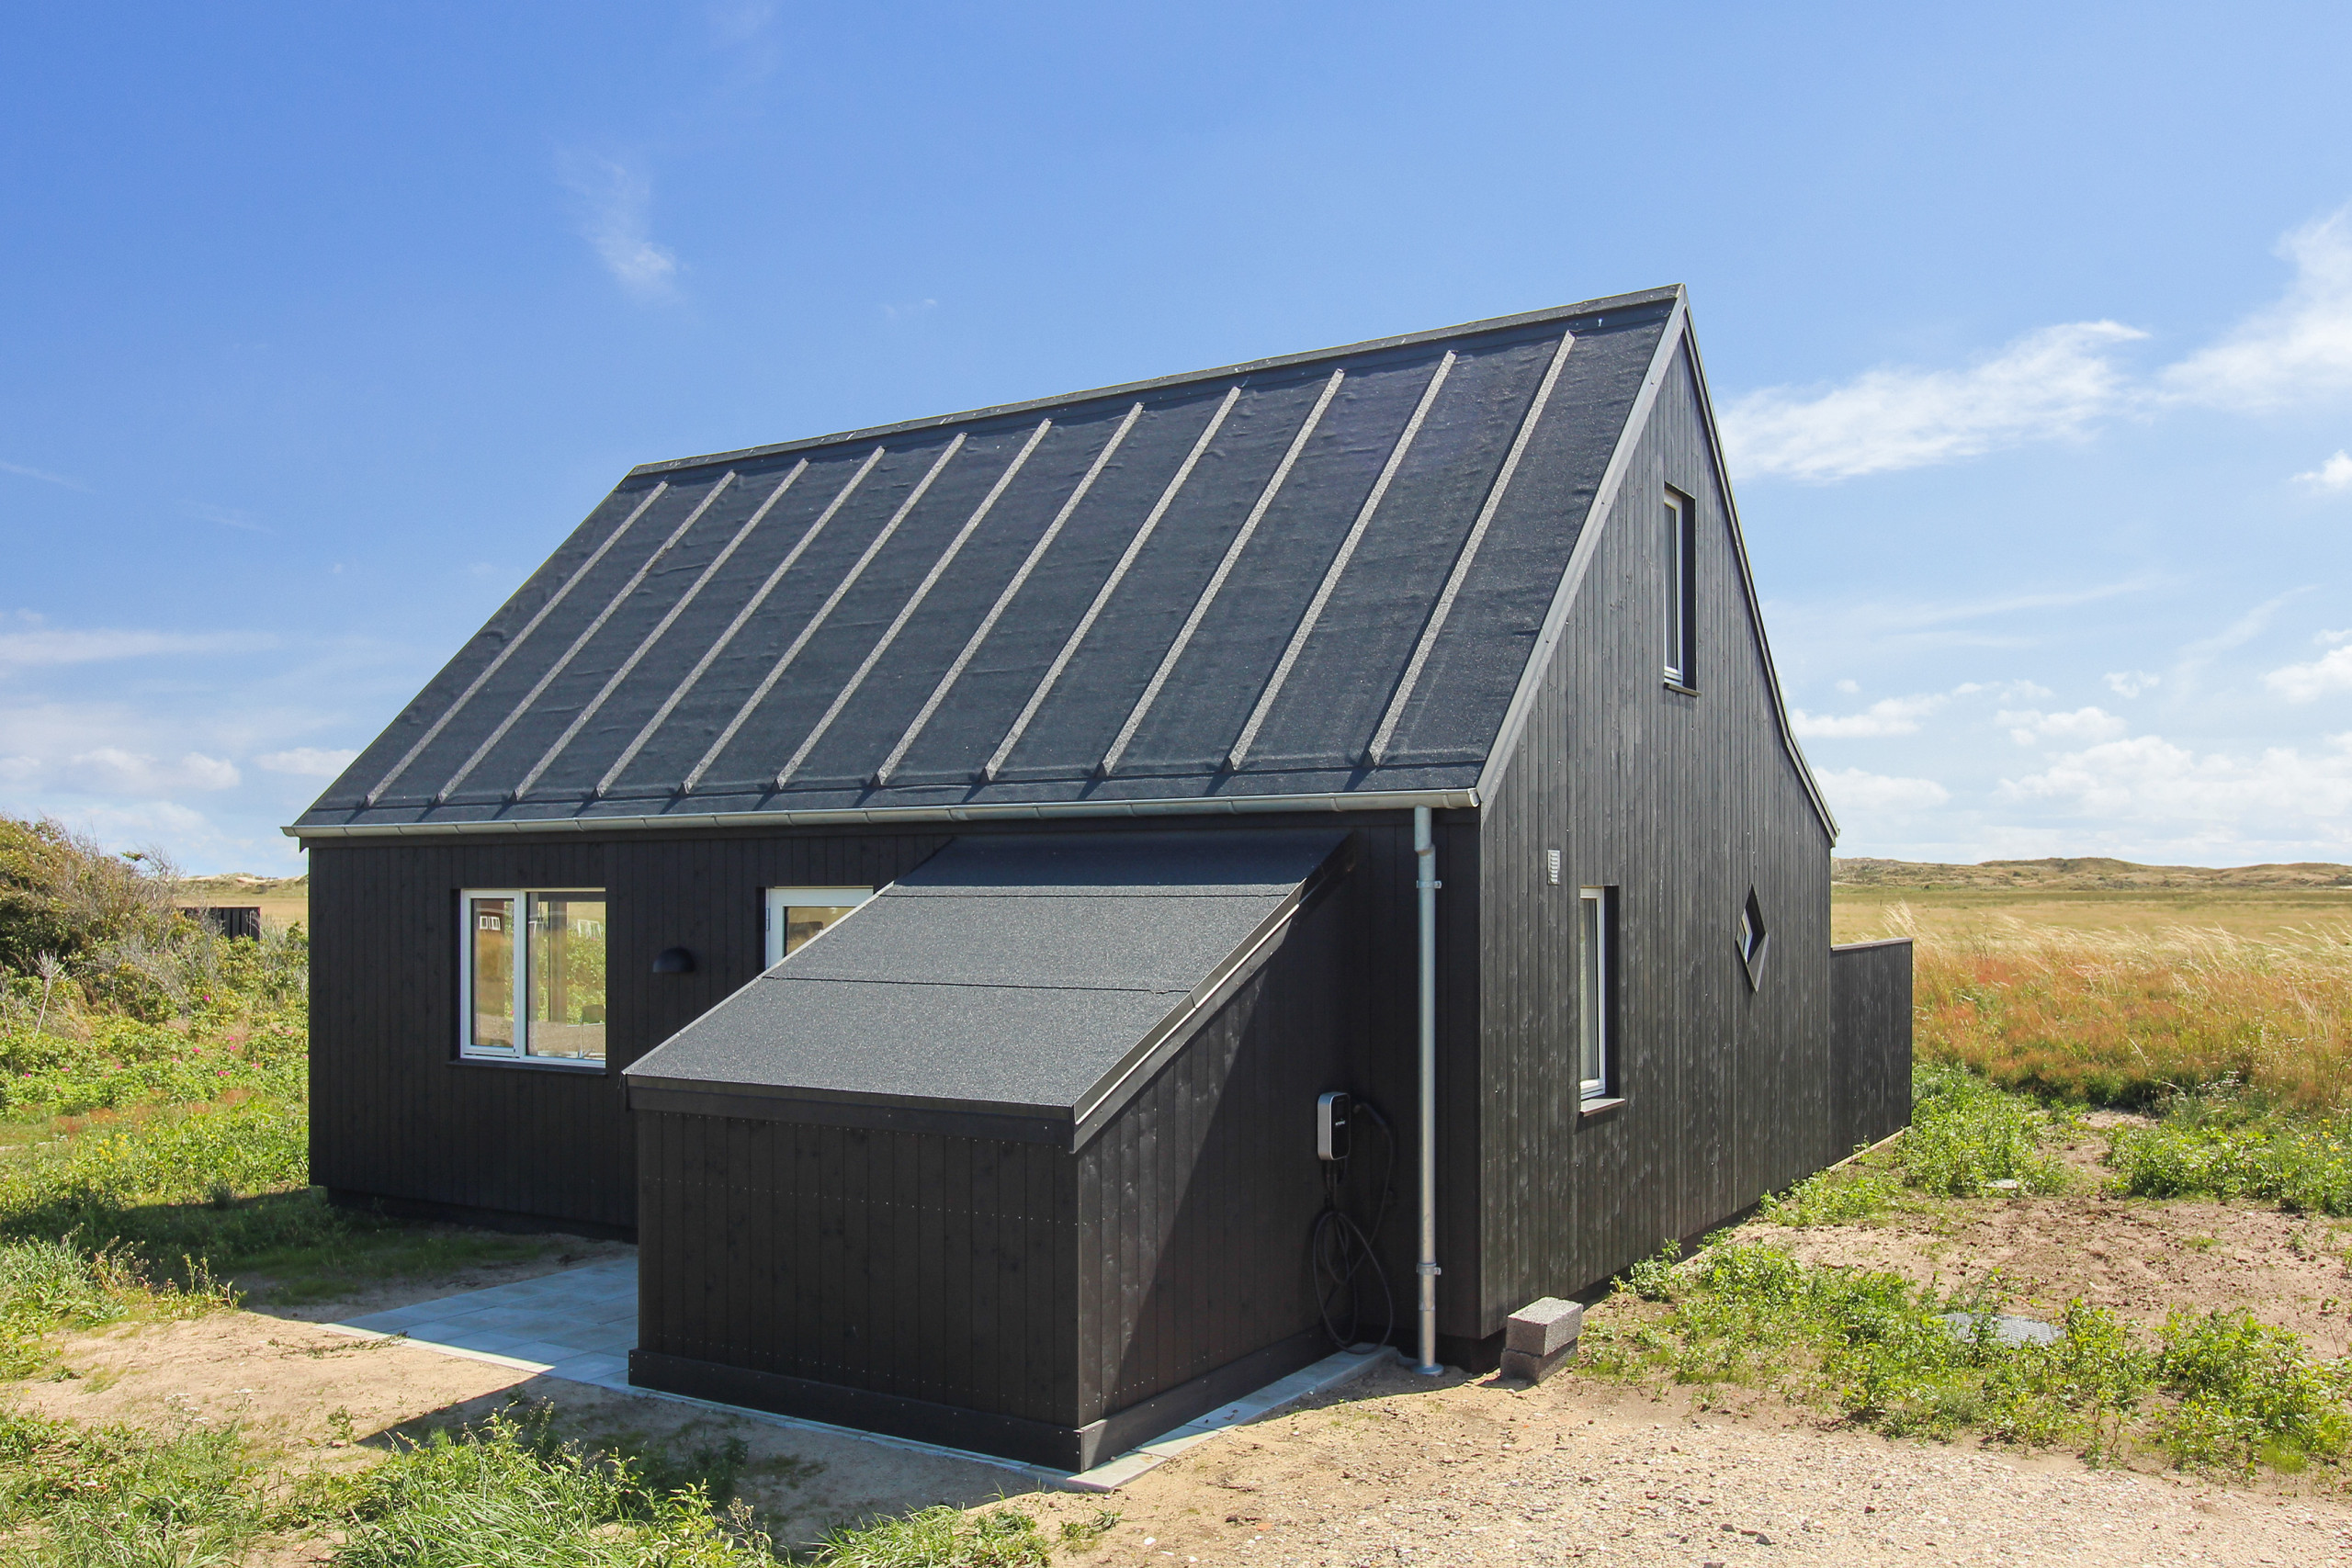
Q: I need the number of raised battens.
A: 11